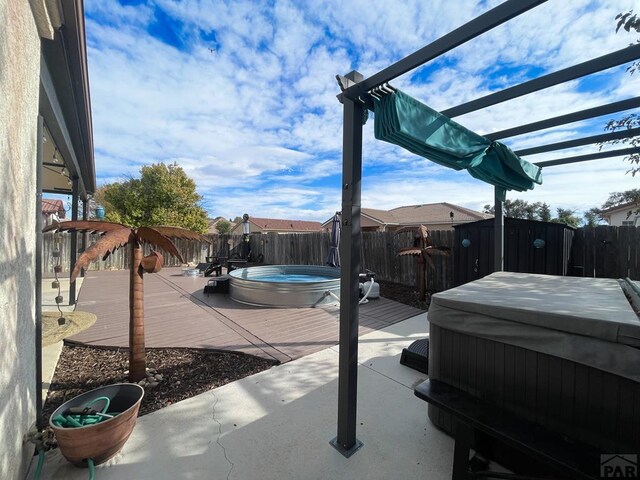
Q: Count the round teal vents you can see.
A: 2